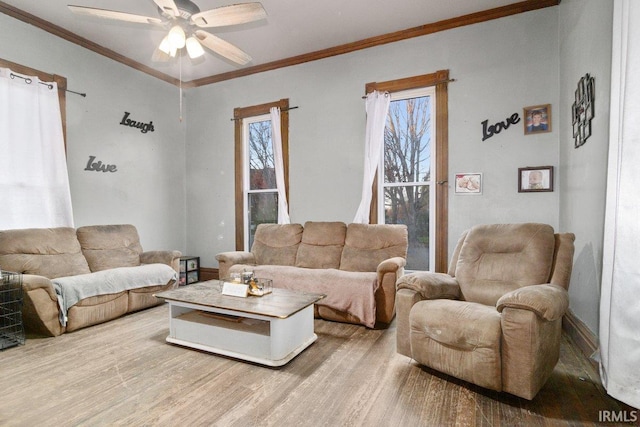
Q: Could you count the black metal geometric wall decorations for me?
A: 1